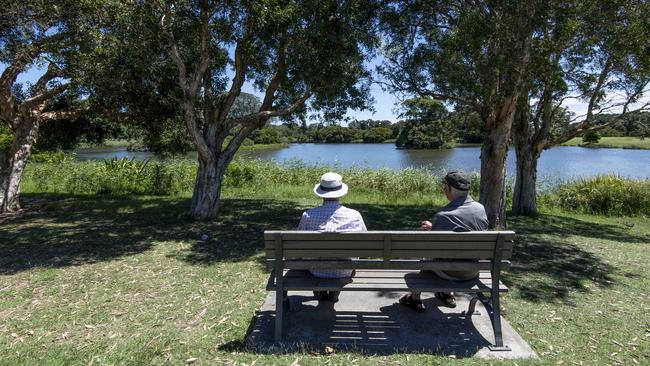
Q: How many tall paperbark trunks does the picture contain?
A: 4